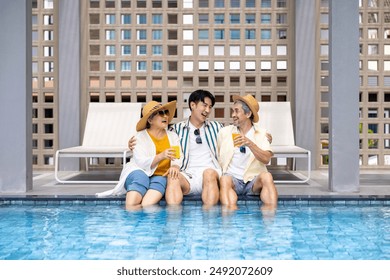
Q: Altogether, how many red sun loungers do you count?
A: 0